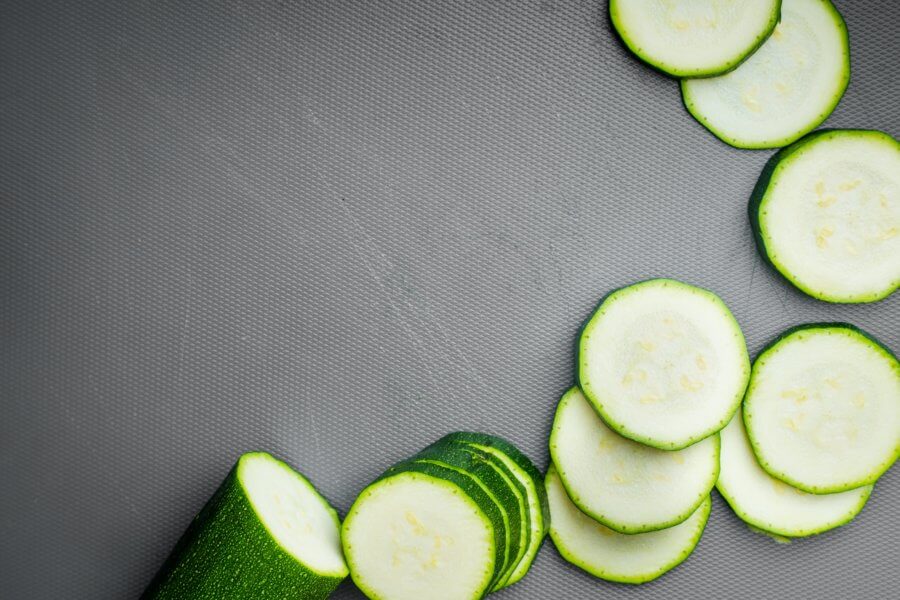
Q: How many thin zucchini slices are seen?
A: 12